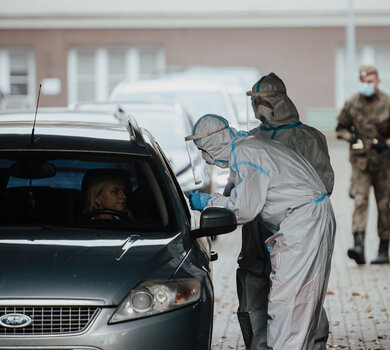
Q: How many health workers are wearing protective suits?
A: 2